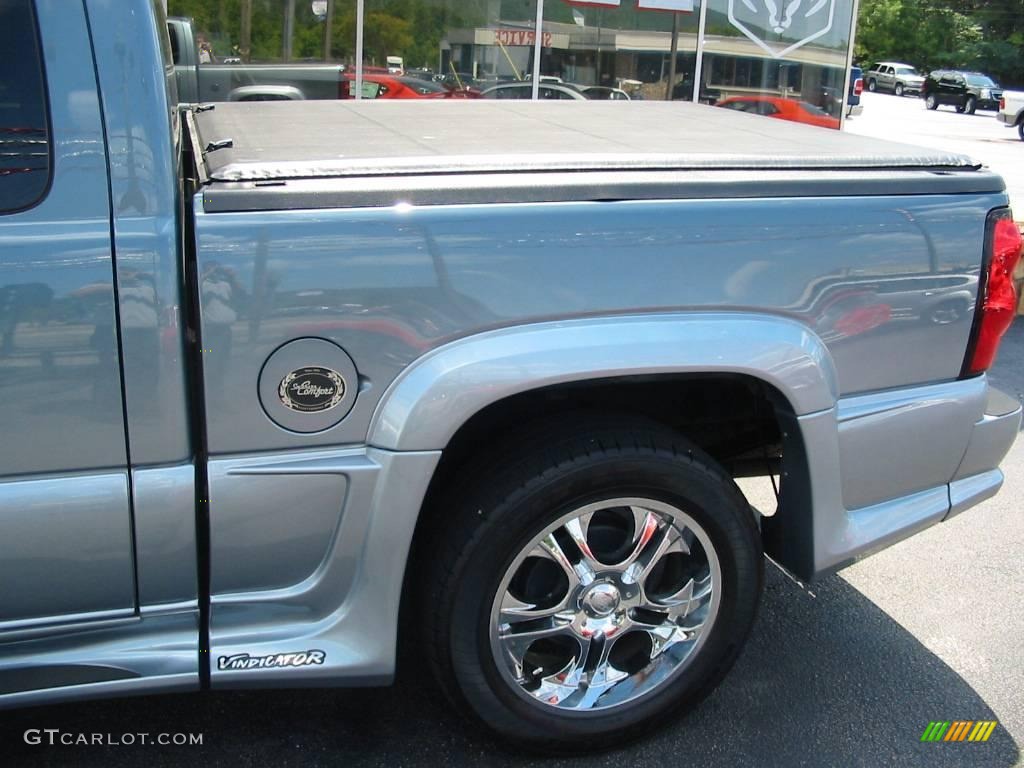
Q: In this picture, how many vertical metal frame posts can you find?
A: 4